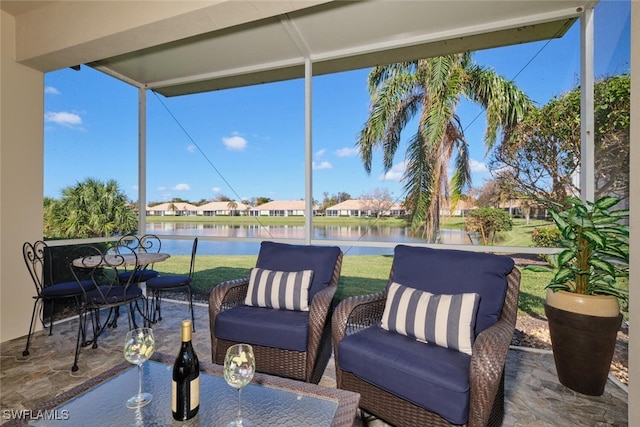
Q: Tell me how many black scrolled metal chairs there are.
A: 4